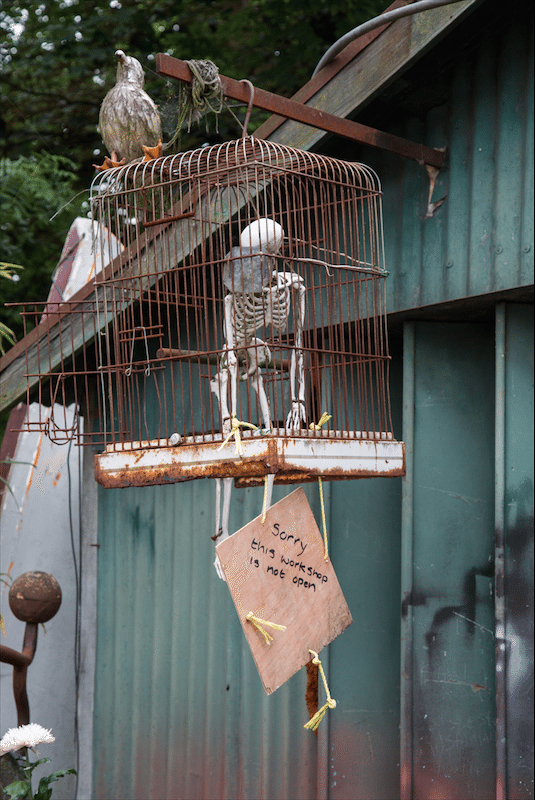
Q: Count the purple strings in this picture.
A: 0